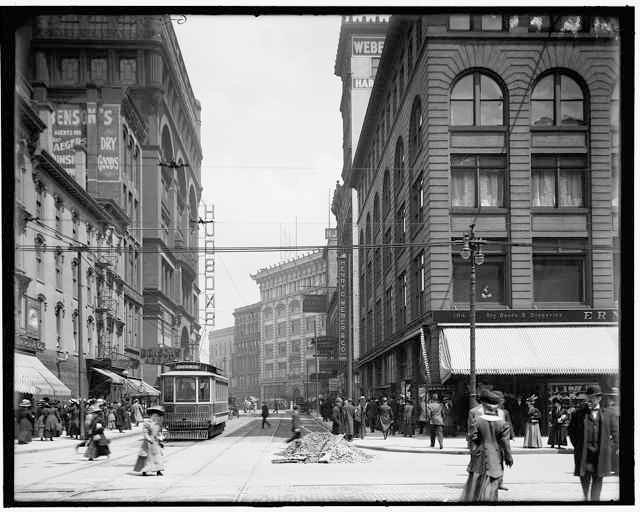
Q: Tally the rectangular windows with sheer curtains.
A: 2